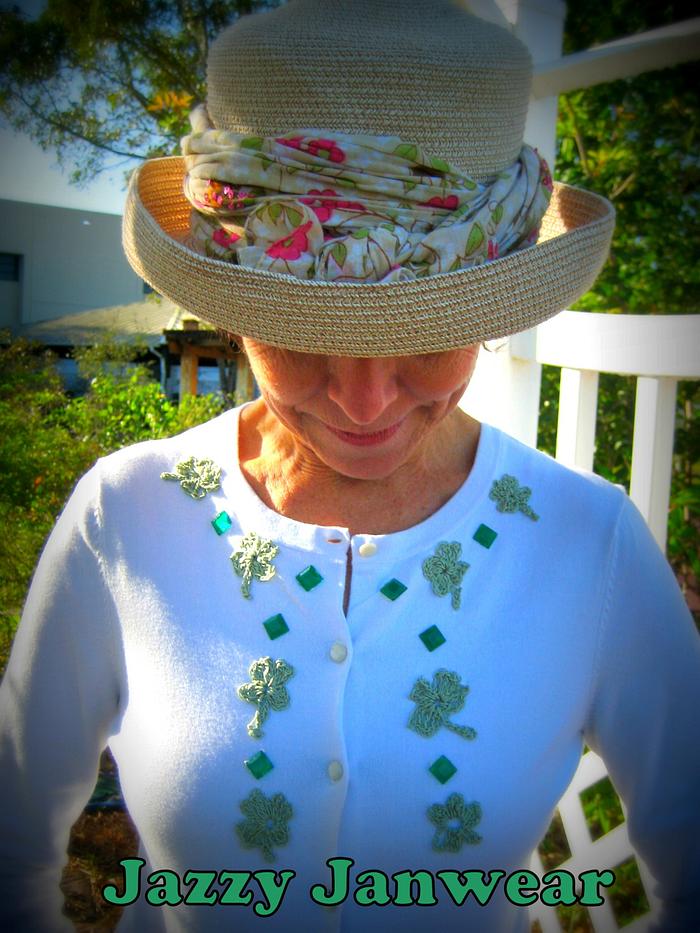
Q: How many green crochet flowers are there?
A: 8